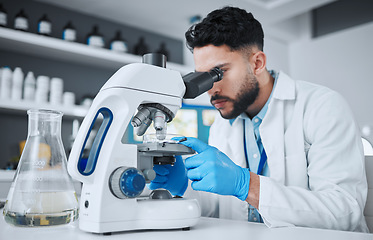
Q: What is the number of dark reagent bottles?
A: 8